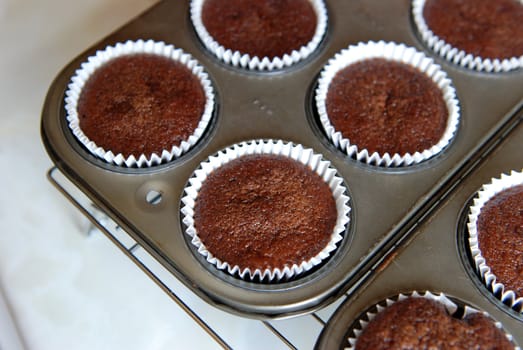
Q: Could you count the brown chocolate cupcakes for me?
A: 7